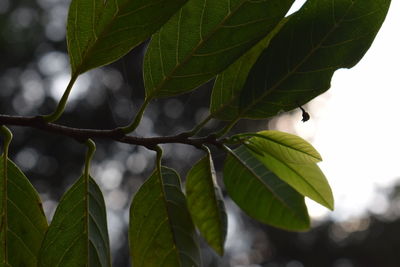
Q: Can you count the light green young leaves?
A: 2